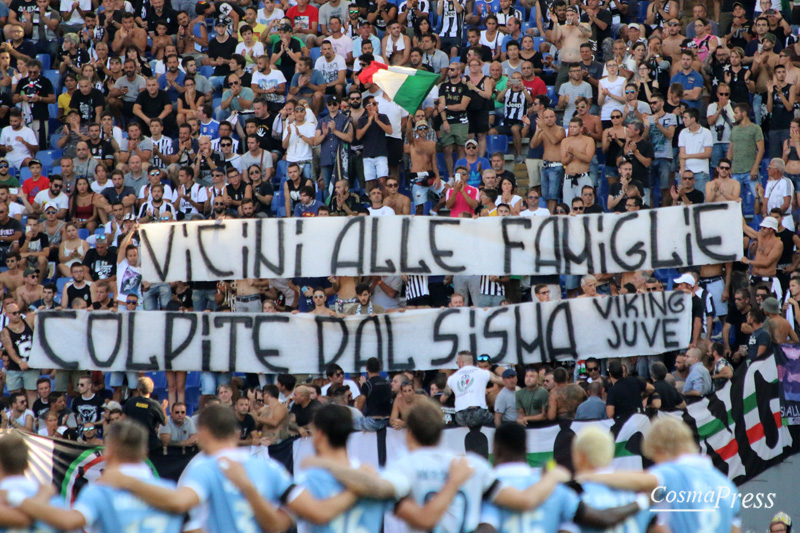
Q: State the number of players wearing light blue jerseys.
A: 7